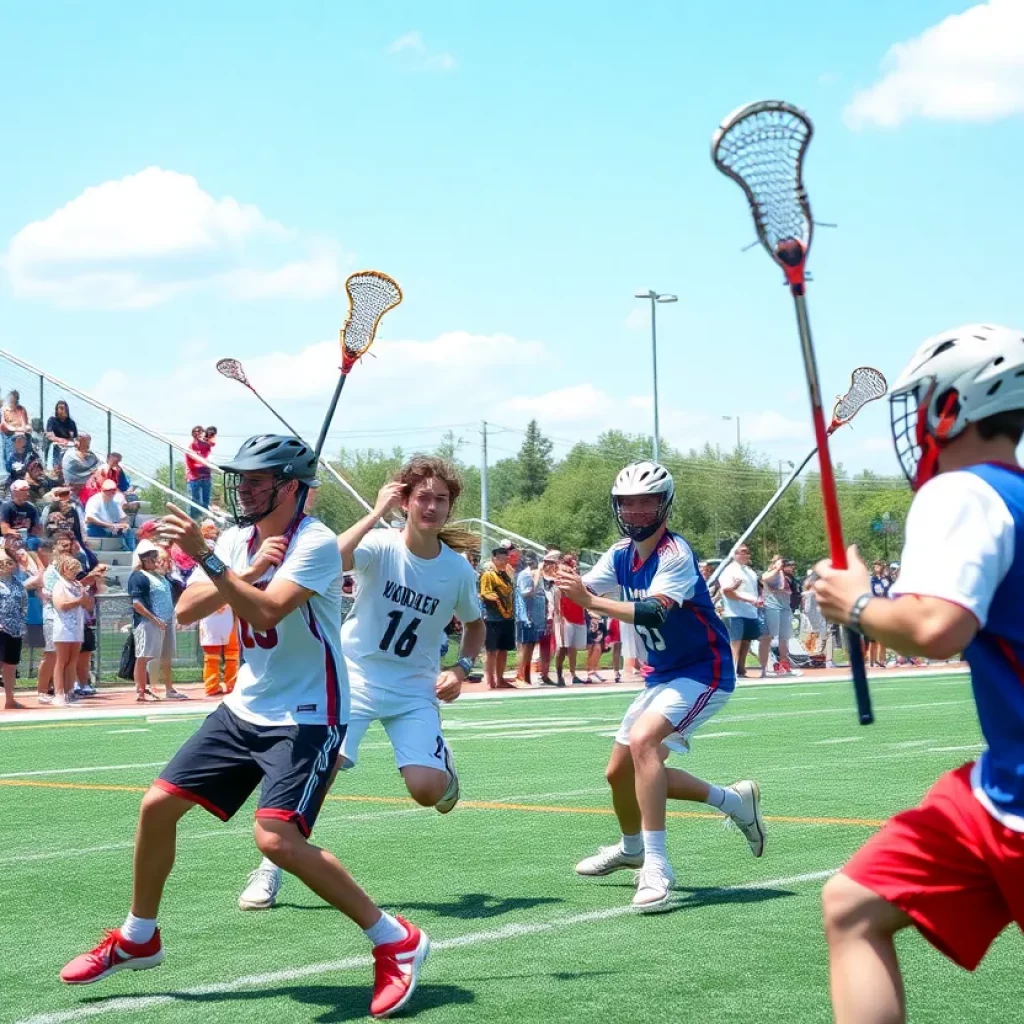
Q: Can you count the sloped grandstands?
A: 1